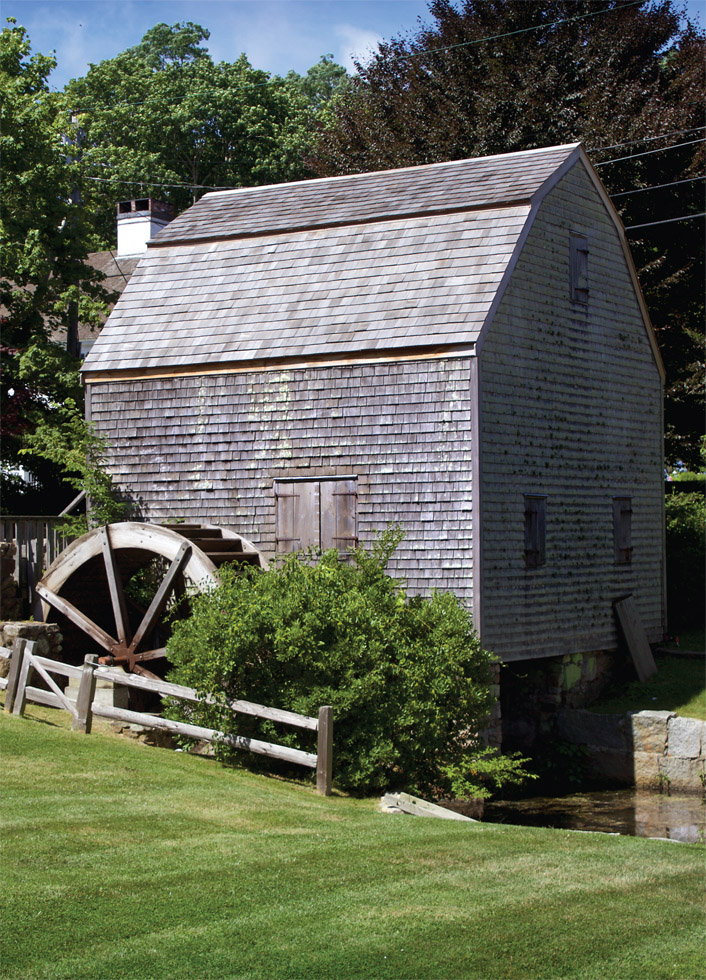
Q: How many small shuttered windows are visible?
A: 3